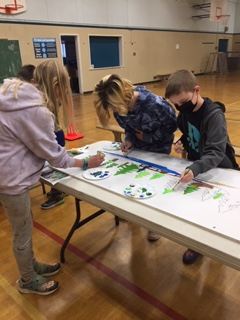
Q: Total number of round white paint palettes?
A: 3